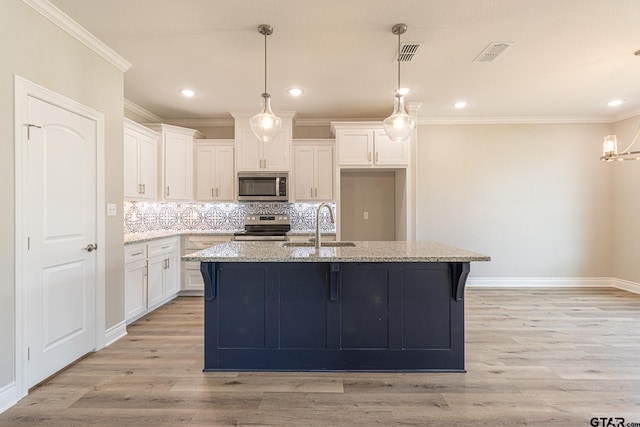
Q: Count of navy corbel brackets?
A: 3